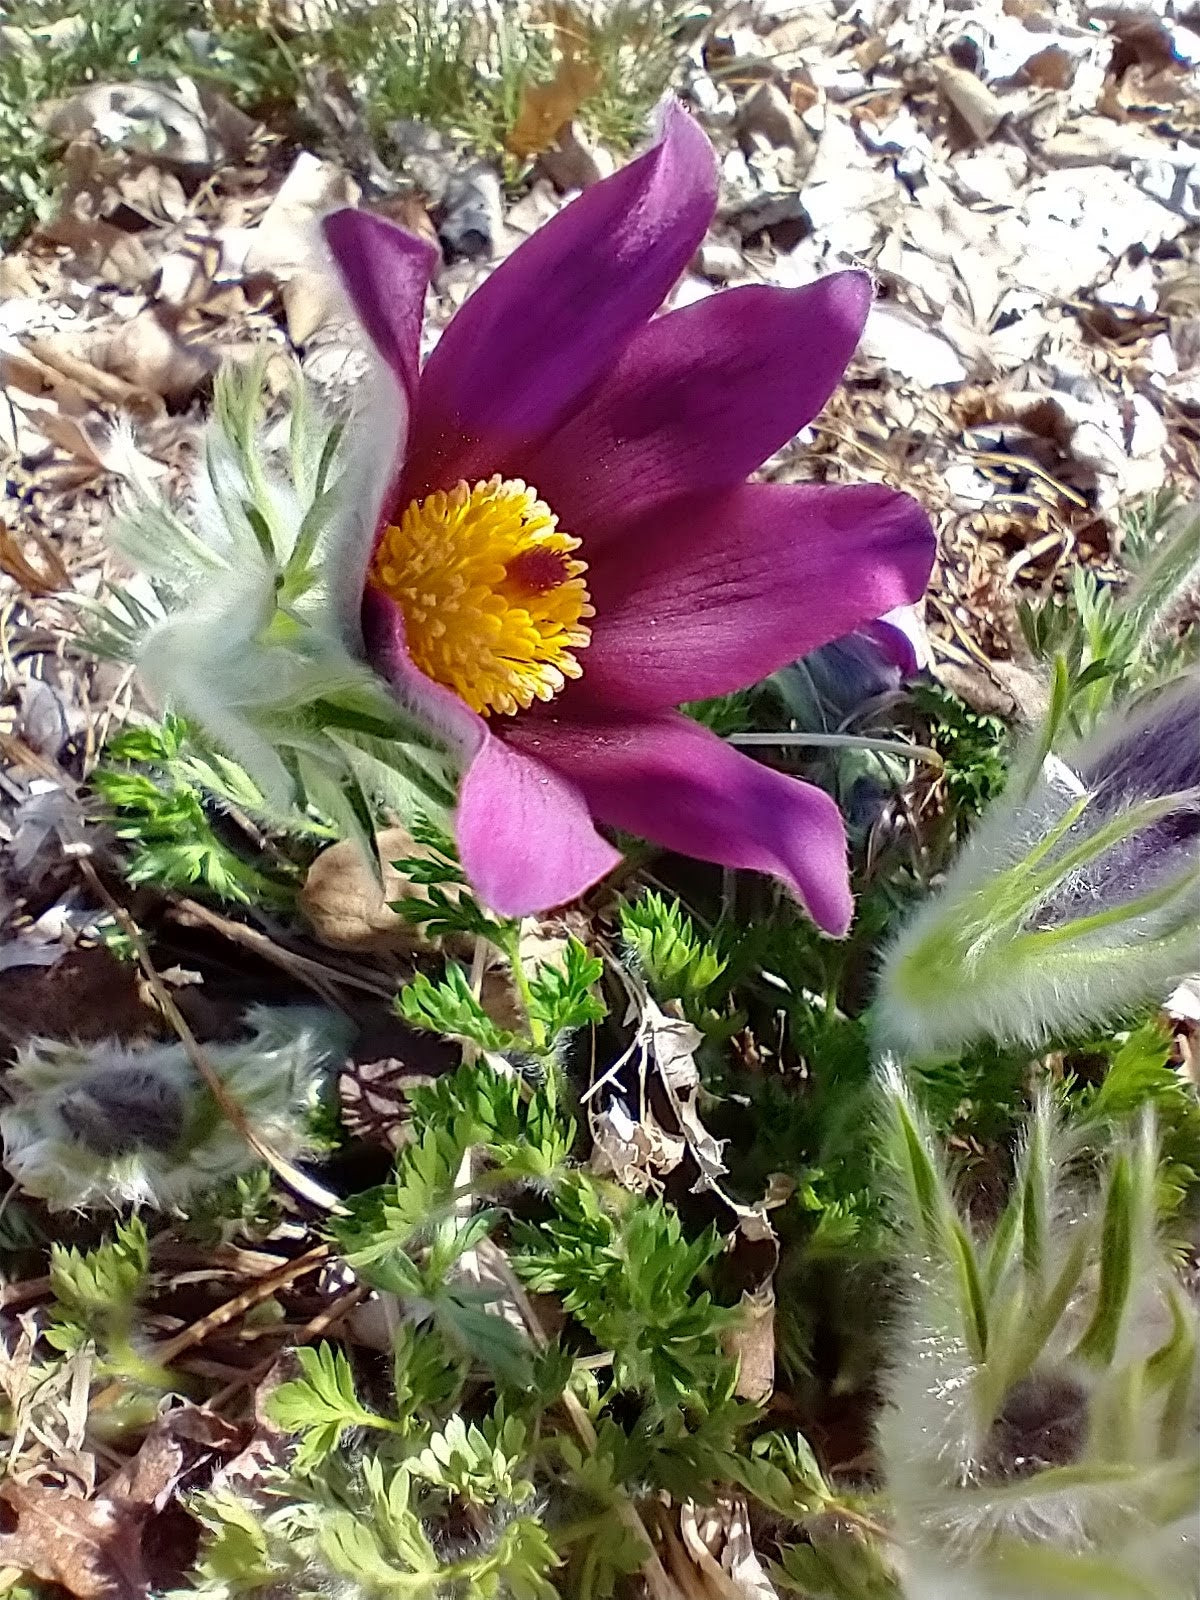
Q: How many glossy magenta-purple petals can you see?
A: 6